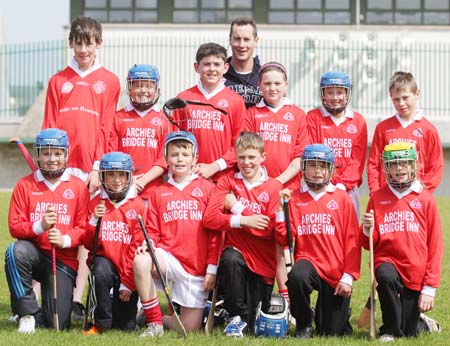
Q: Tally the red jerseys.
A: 12